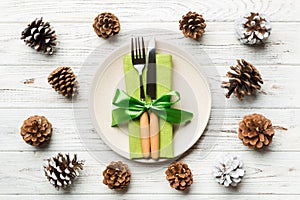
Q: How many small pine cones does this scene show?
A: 12